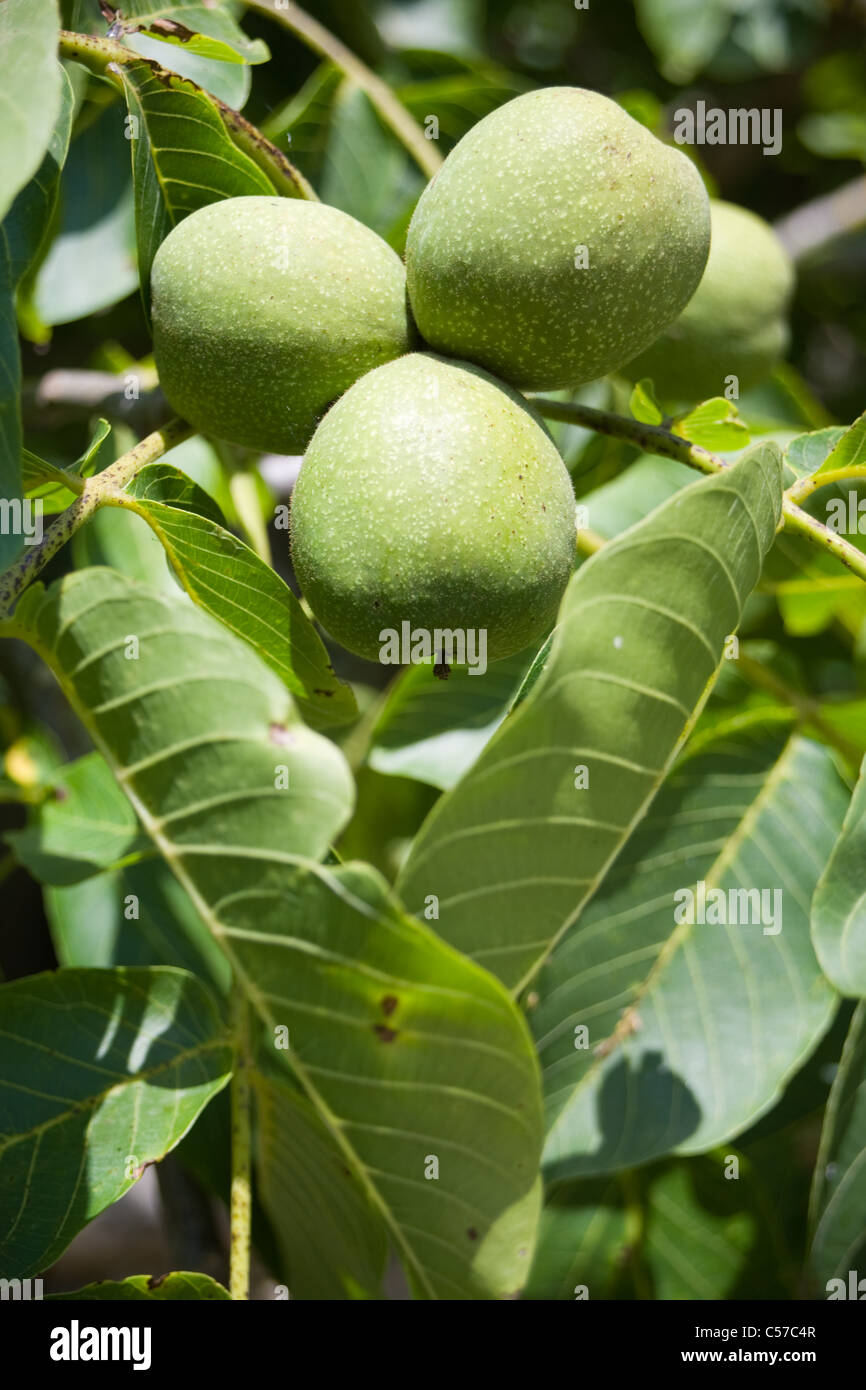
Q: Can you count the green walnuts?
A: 4